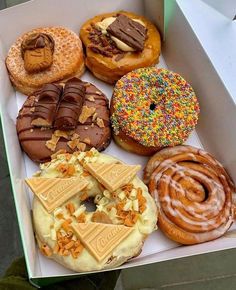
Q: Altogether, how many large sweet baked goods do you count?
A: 6